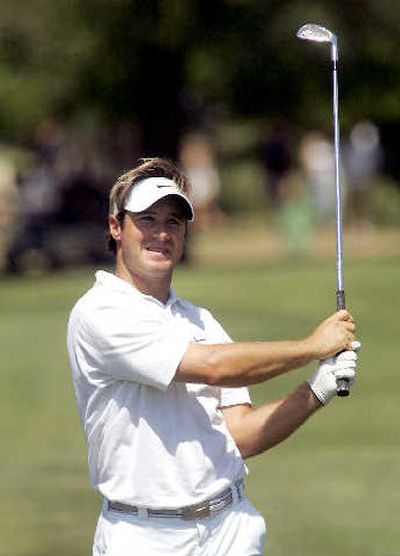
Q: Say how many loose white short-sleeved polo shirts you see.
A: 1